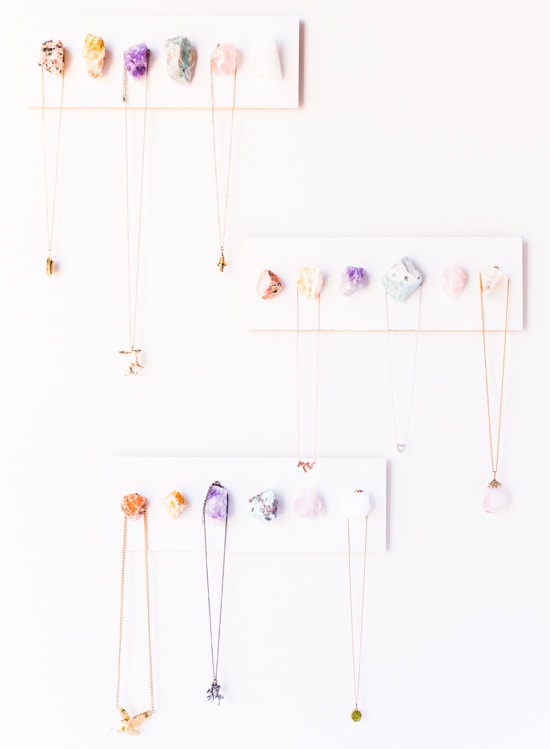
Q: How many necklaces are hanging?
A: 9